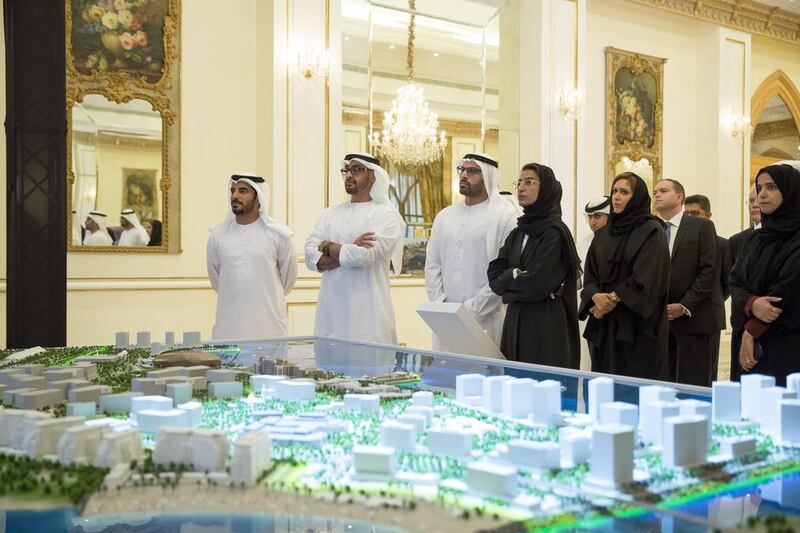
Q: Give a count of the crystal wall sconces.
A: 3